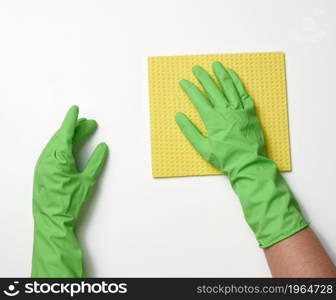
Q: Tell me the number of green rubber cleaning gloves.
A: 2